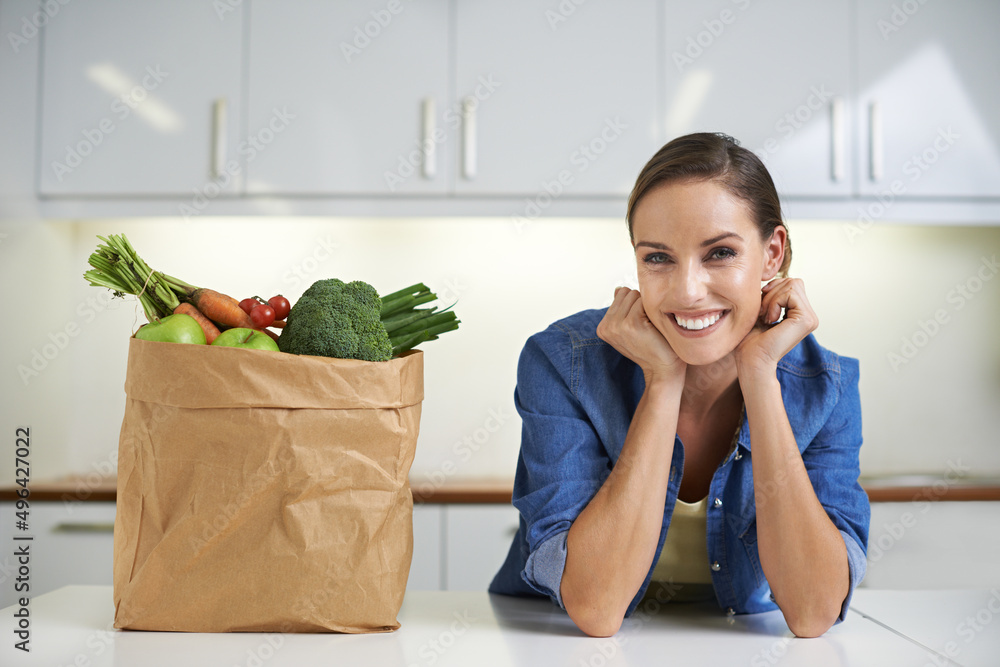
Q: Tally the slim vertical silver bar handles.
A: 5